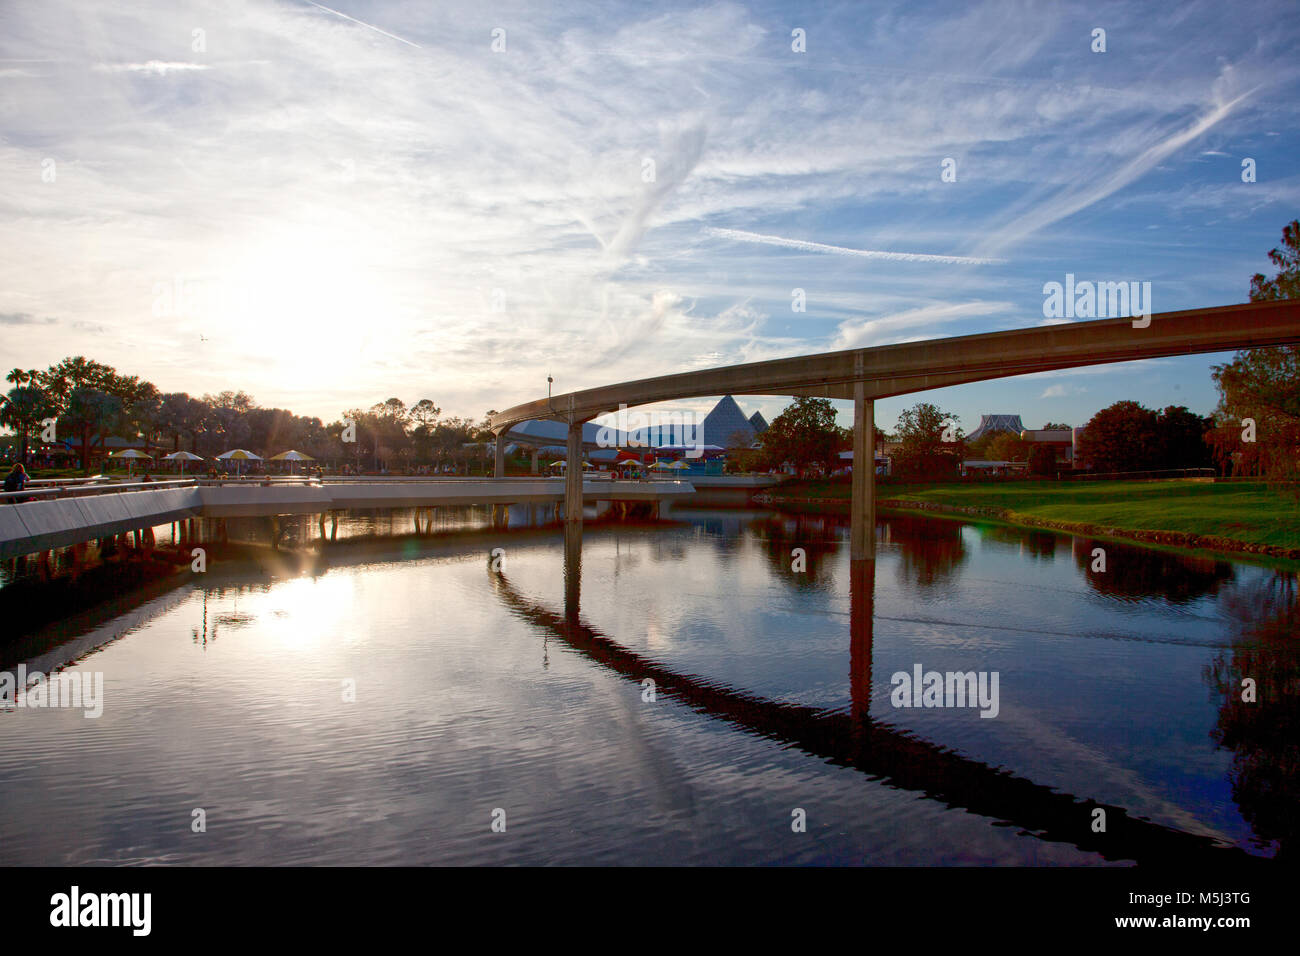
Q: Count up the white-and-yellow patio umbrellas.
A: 9